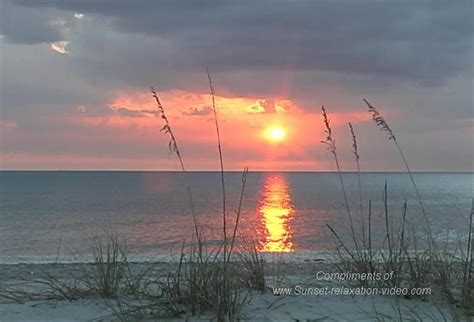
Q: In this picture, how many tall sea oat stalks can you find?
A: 5